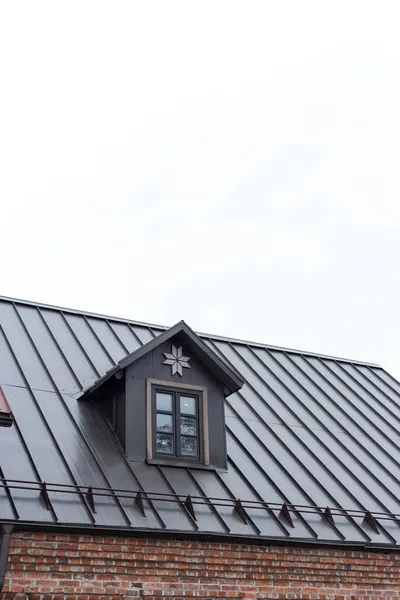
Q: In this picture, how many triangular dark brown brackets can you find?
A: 8